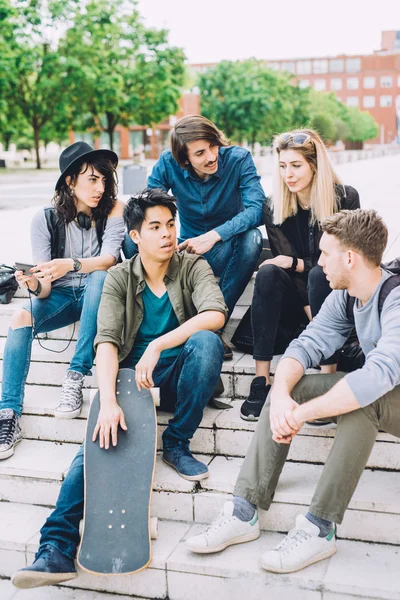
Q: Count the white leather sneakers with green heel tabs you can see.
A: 2